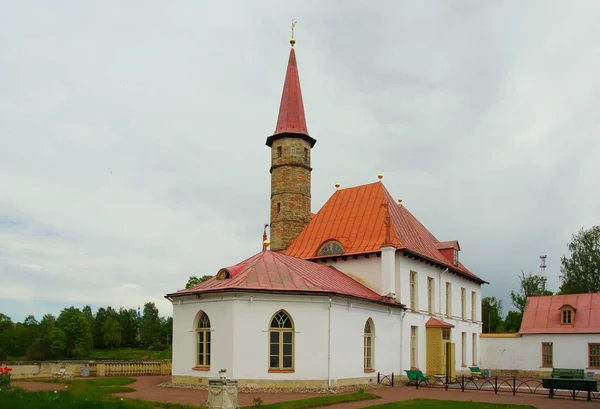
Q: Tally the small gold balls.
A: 5